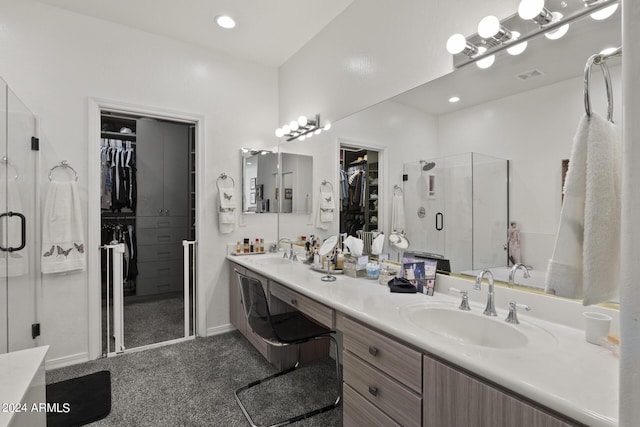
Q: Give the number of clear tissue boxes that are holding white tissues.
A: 1